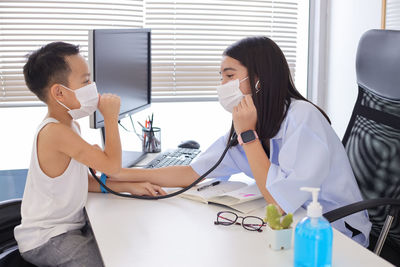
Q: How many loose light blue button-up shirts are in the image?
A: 1